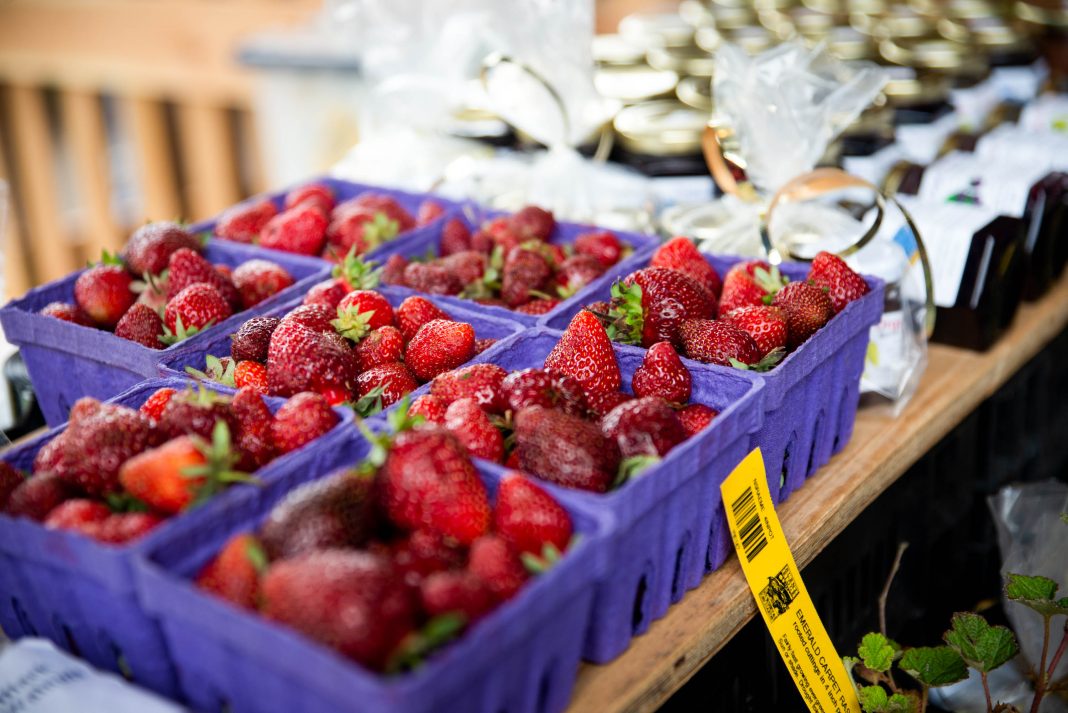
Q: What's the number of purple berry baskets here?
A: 8